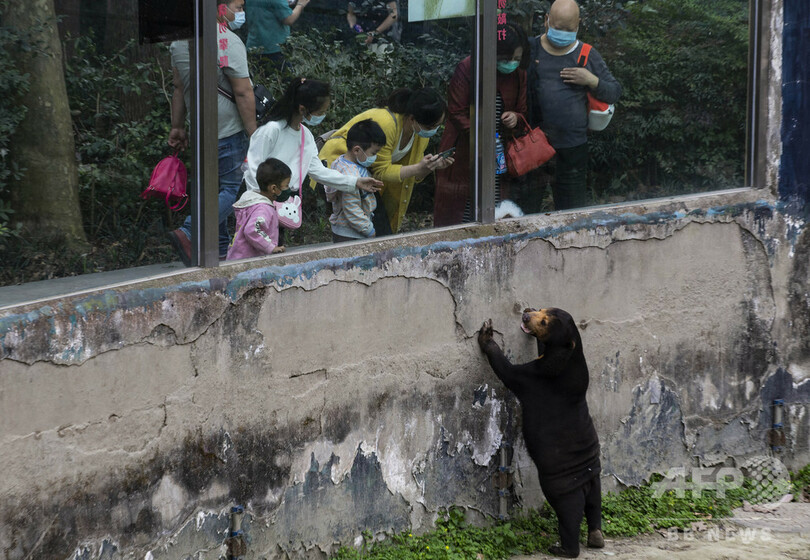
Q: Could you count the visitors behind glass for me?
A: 9